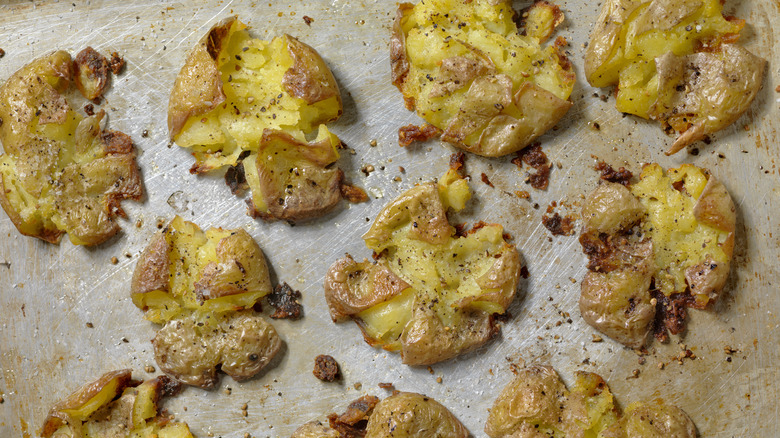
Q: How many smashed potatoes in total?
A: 10